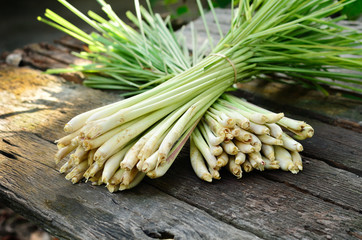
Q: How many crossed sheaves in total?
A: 2